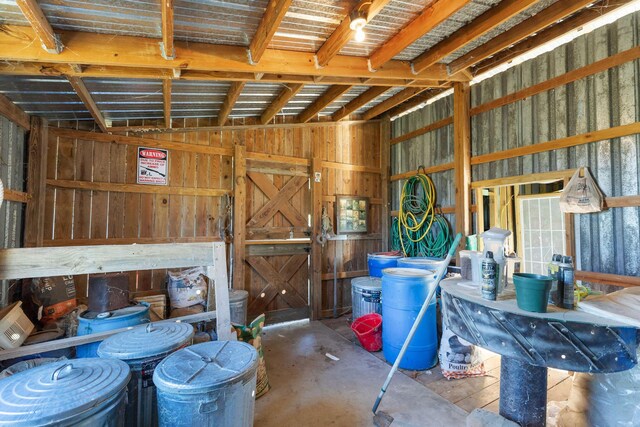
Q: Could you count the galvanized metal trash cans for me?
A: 5